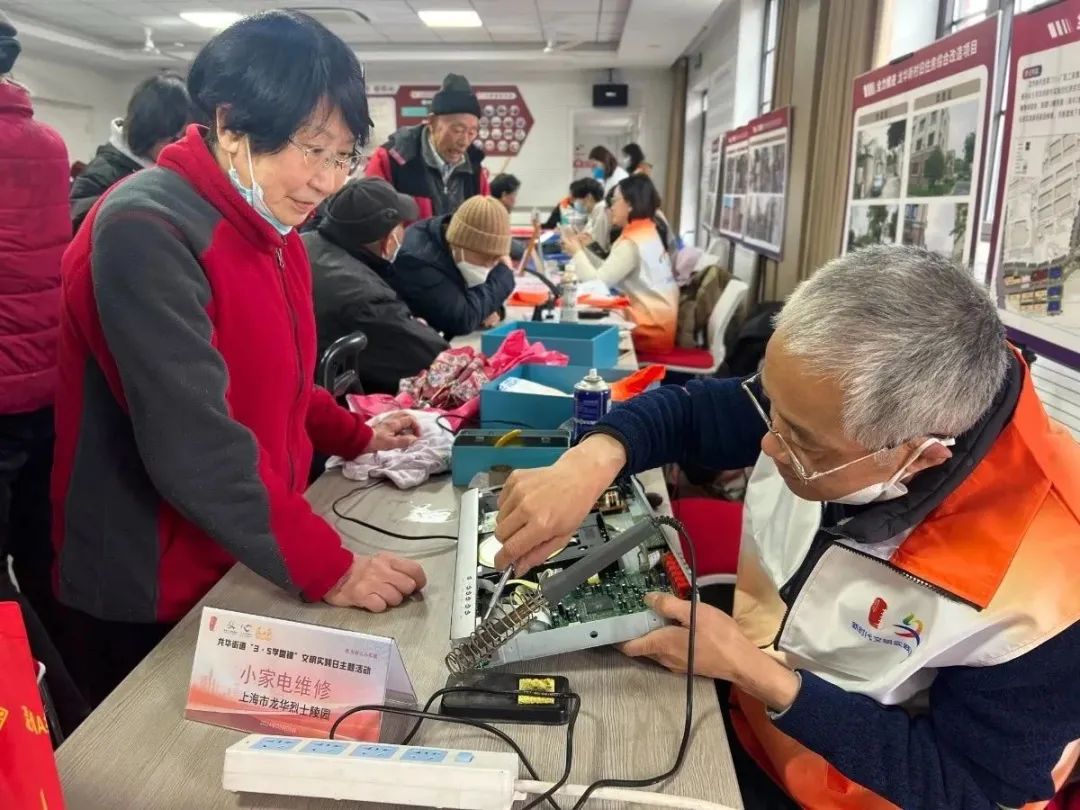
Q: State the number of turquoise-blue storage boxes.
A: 3